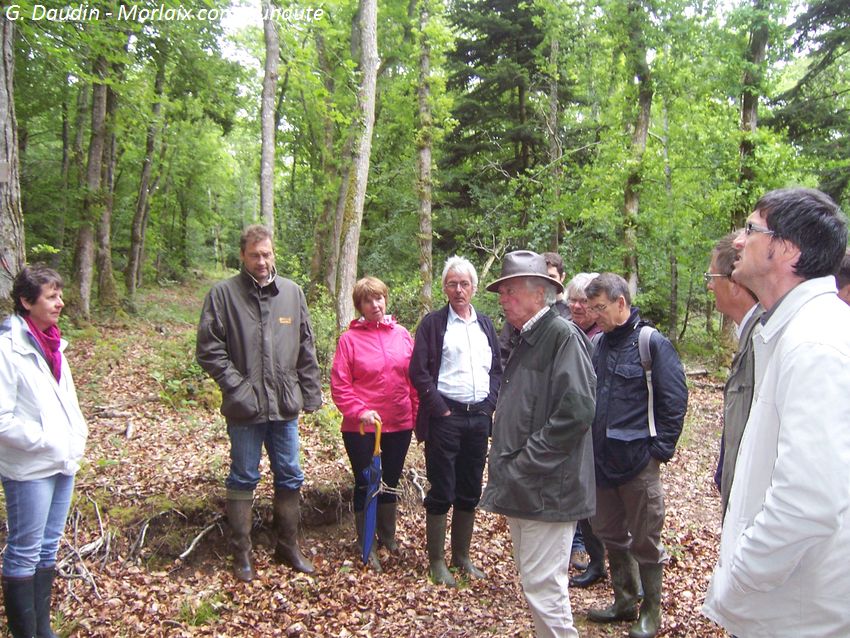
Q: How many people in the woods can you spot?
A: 11